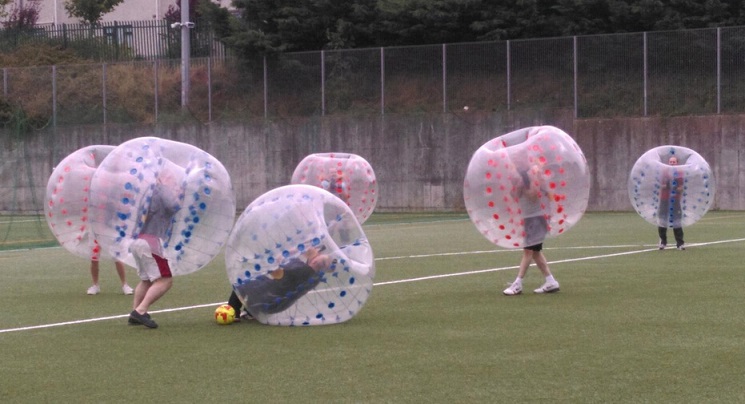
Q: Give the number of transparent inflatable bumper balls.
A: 6